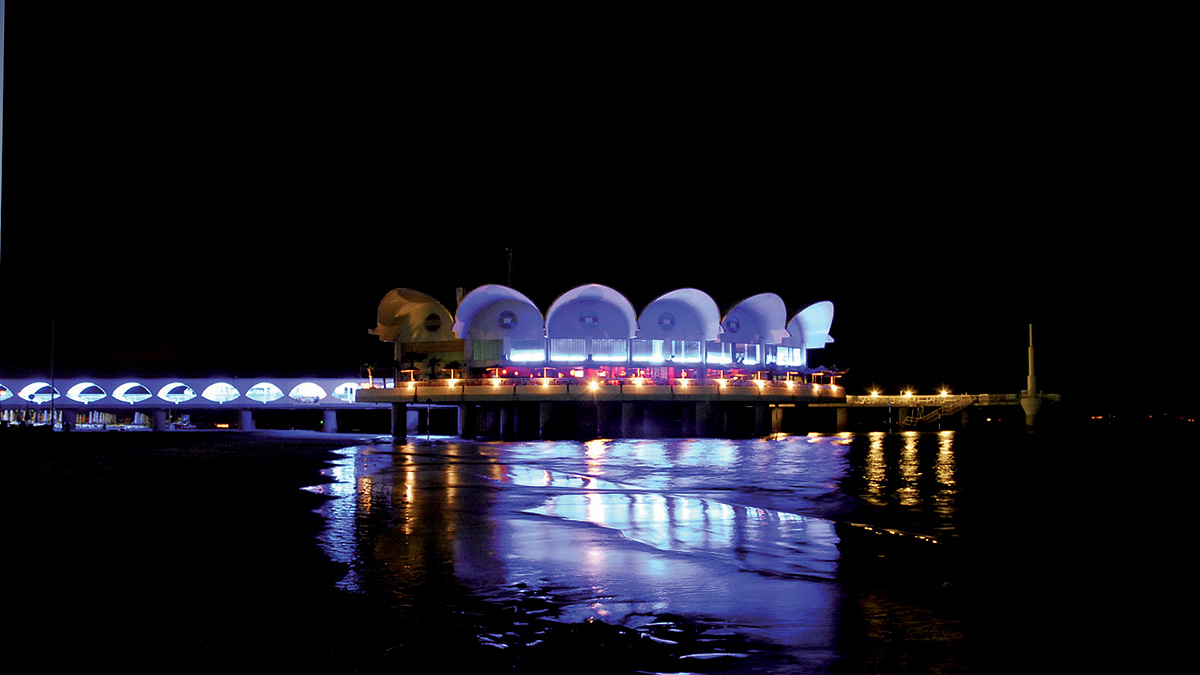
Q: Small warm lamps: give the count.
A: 15